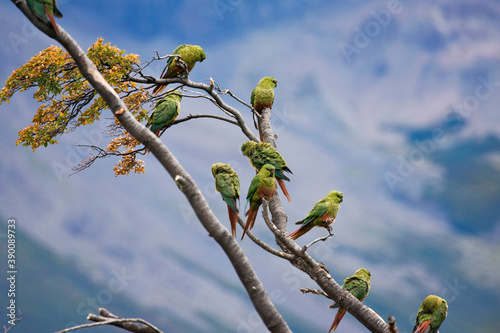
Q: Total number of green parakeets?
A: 10